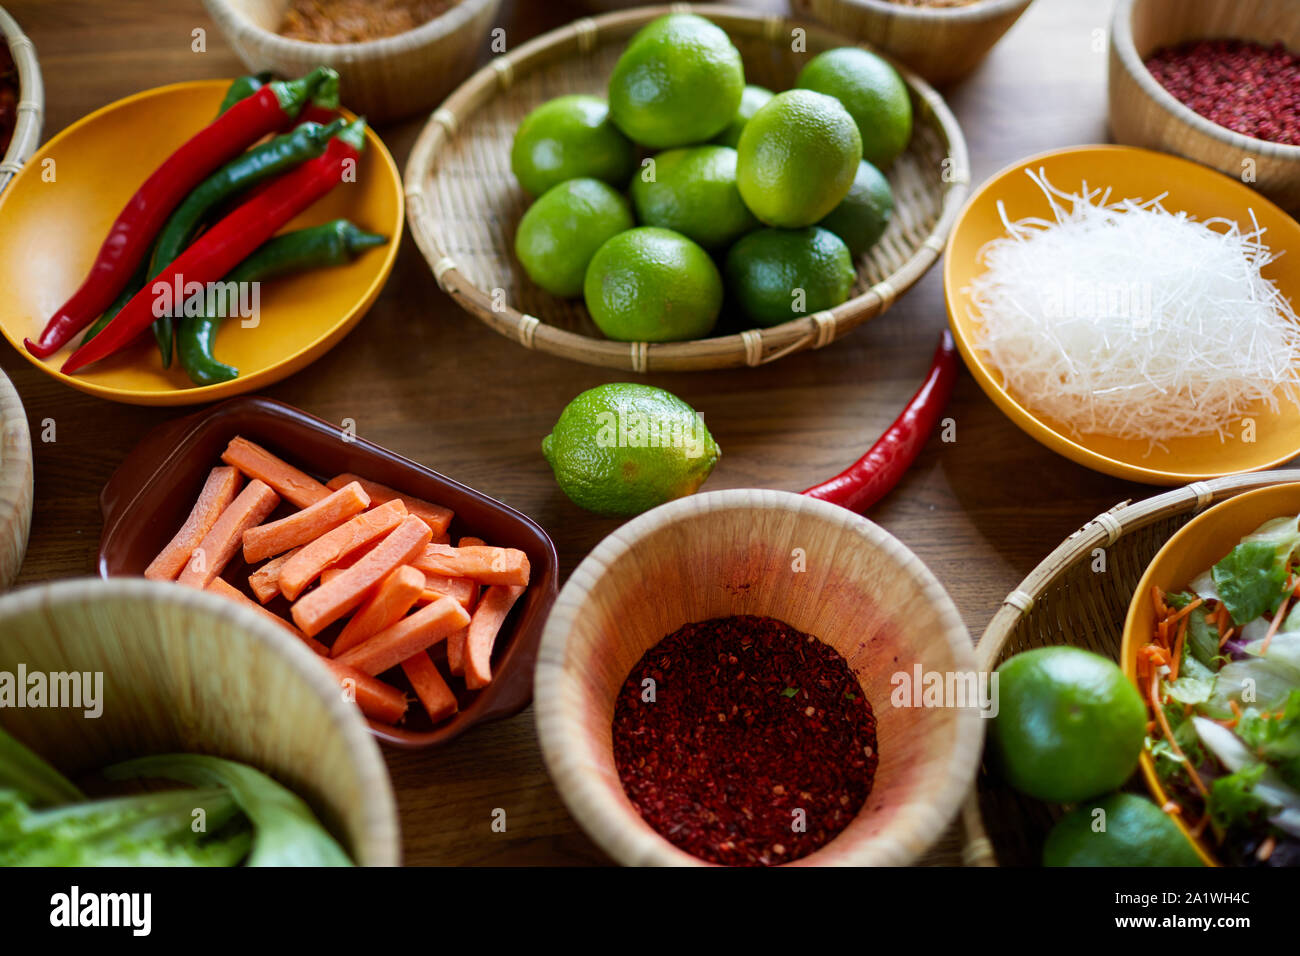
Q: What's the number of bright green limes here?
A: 13